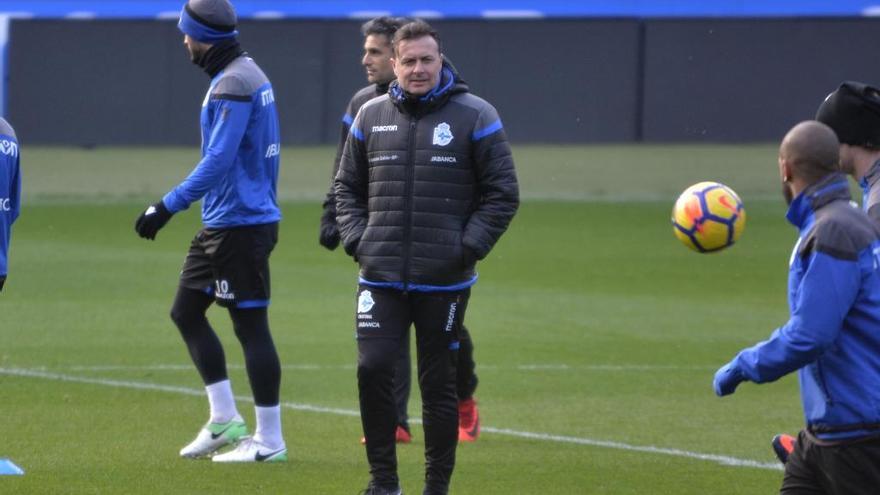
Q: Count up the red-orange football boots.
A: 3